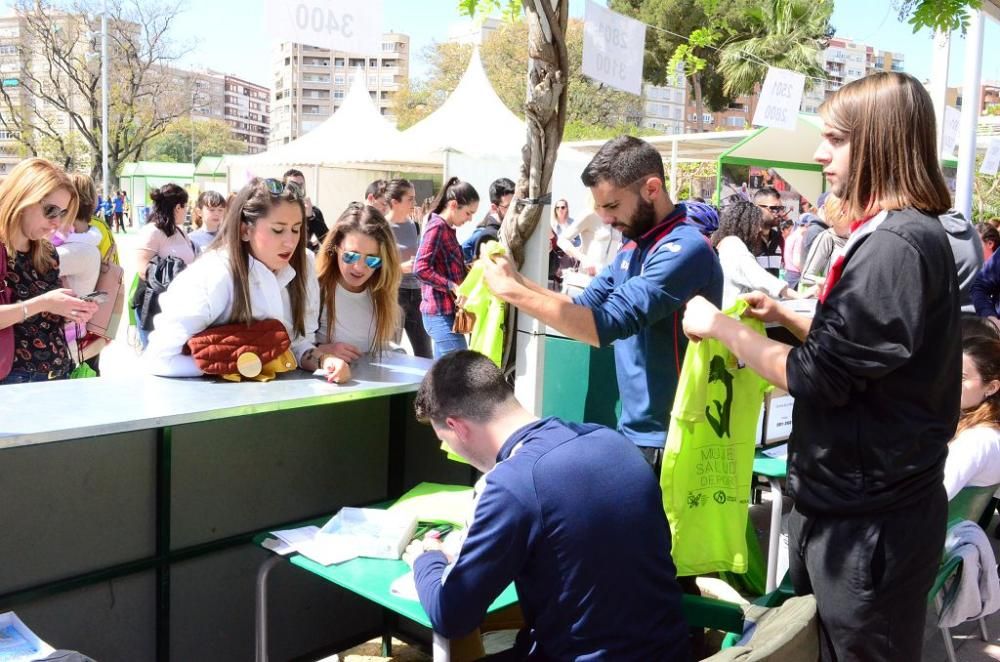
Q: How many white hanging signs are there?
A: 5